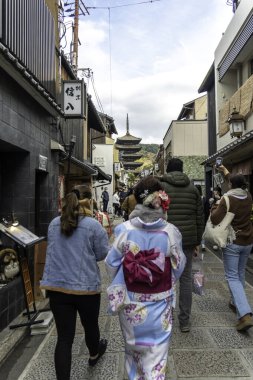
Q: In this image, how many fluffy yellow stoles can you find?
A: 0